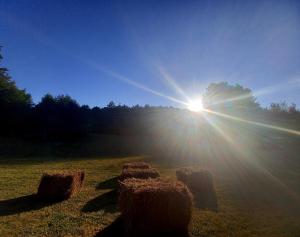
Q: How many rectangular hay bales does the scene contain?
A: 5